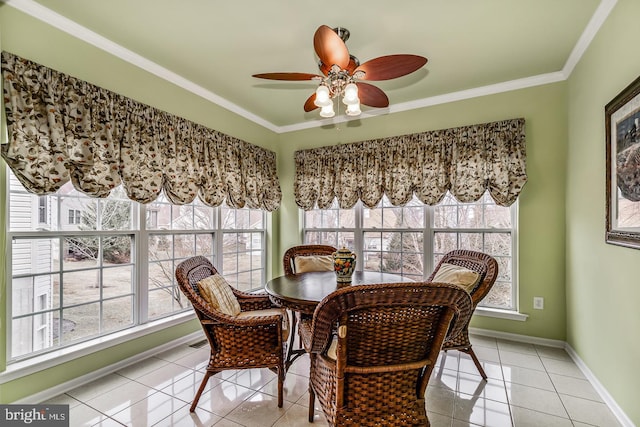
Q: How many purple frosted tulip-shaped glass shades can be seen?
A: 0